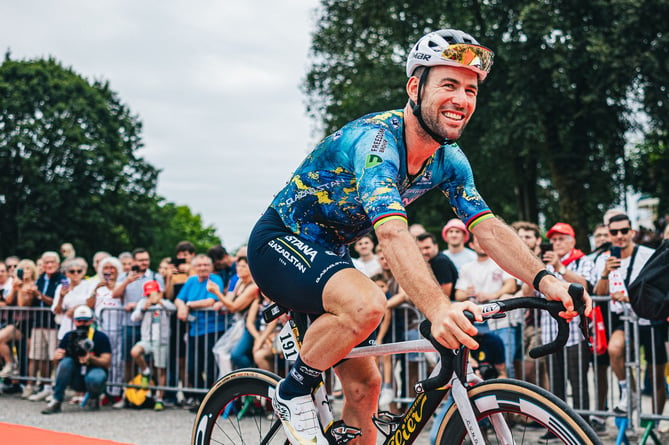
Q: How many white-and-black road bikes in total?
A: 1